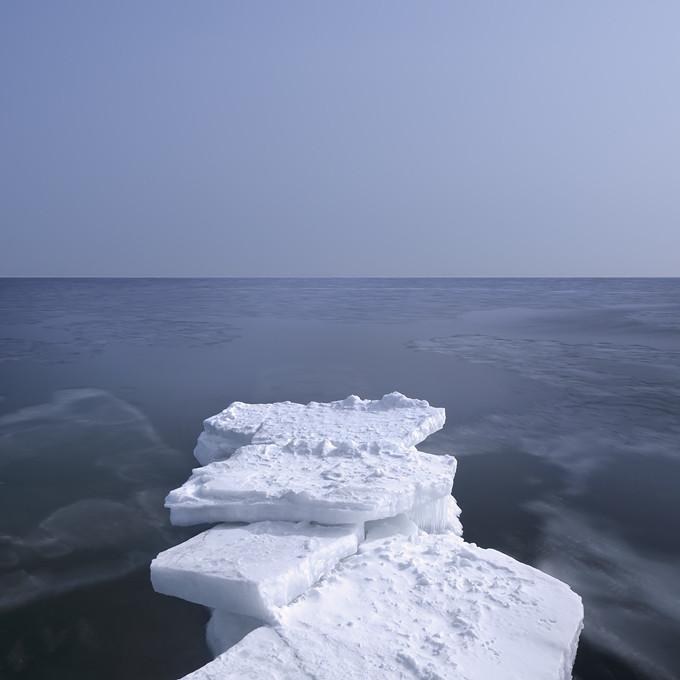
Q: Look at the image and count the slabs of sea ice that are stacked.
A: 4